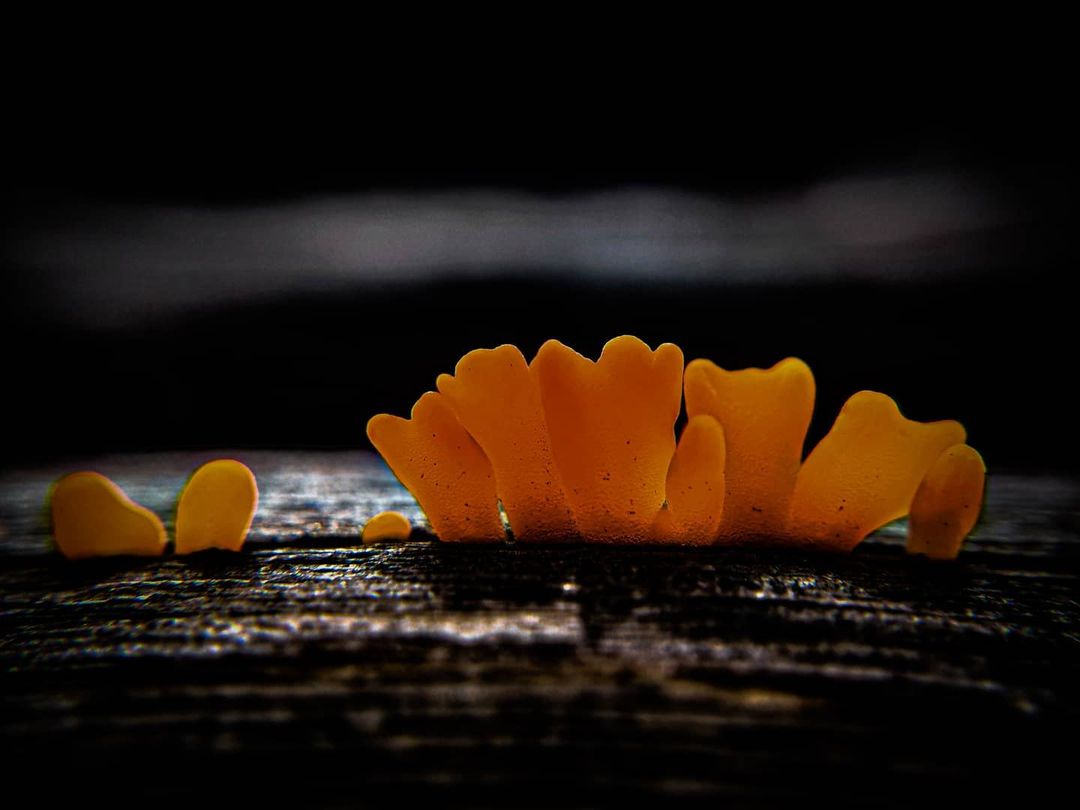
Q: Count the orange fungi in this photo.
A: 10